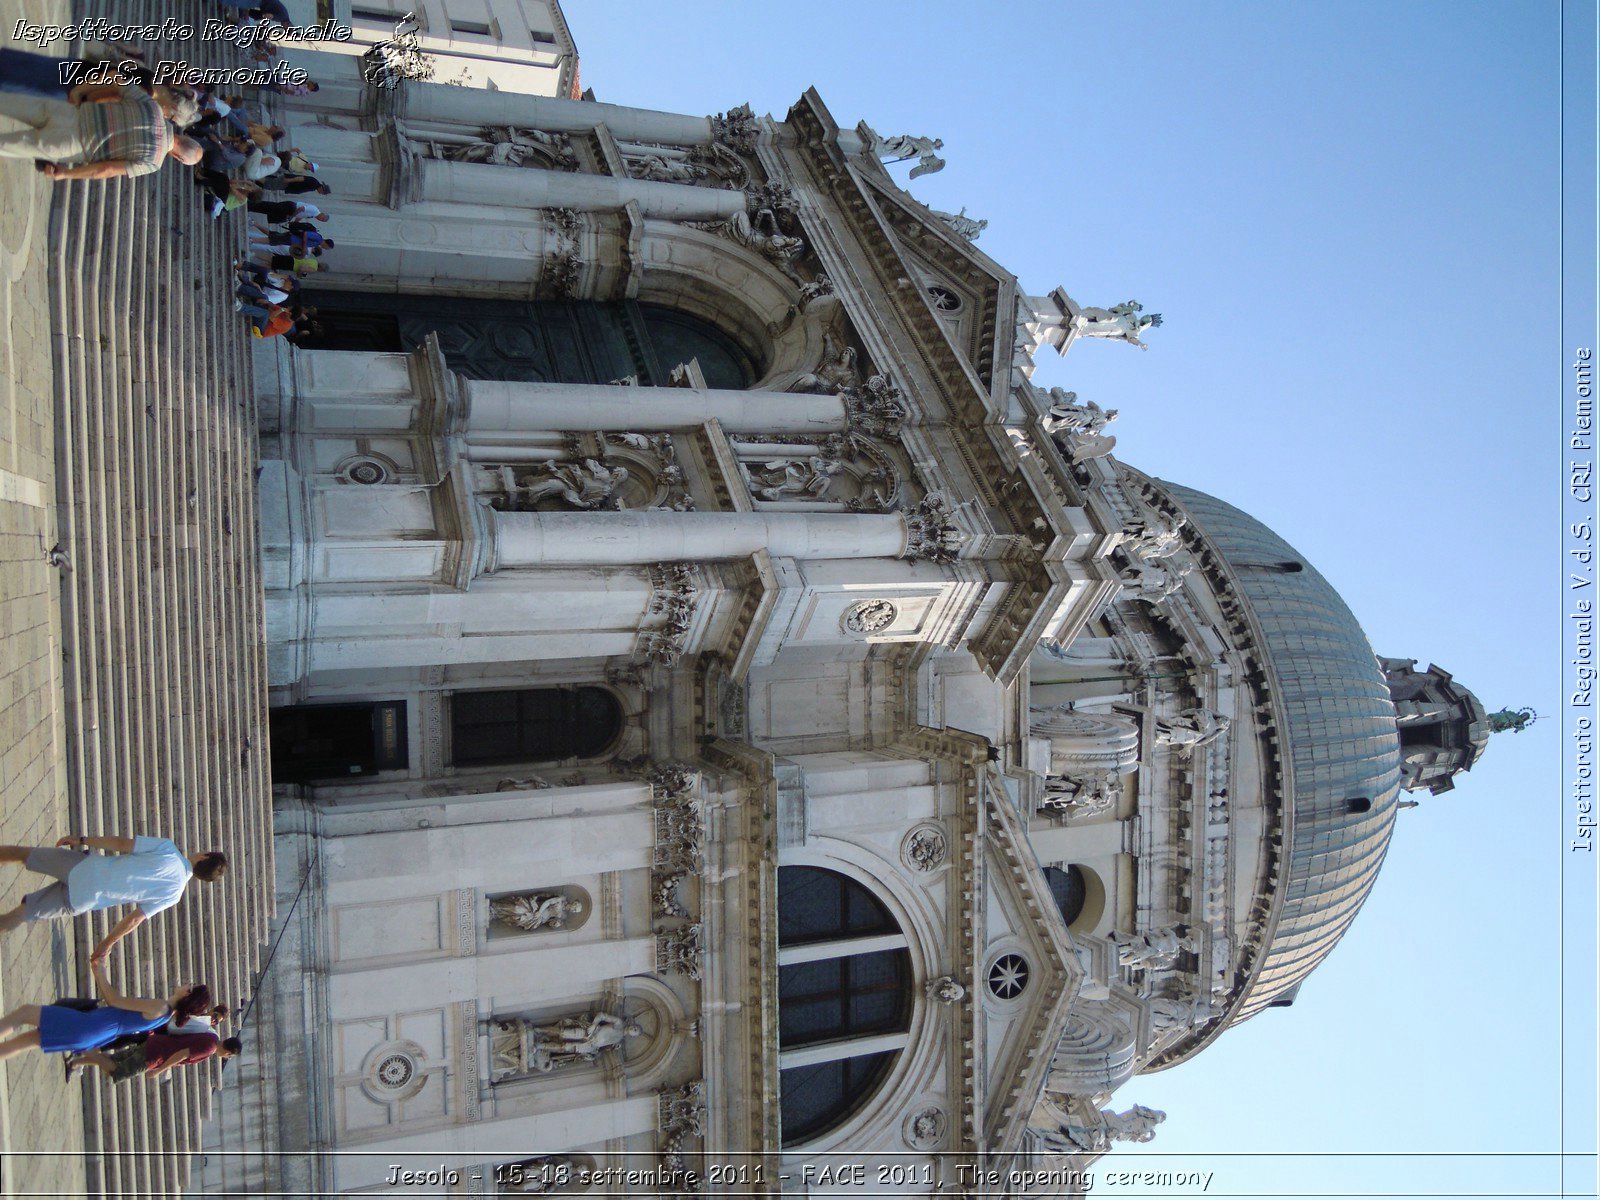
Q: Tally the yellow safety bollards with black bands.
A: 0